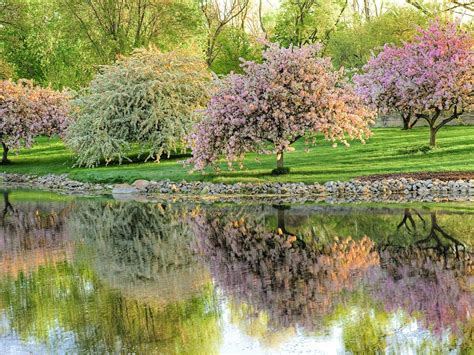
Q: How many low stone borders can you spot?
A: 1